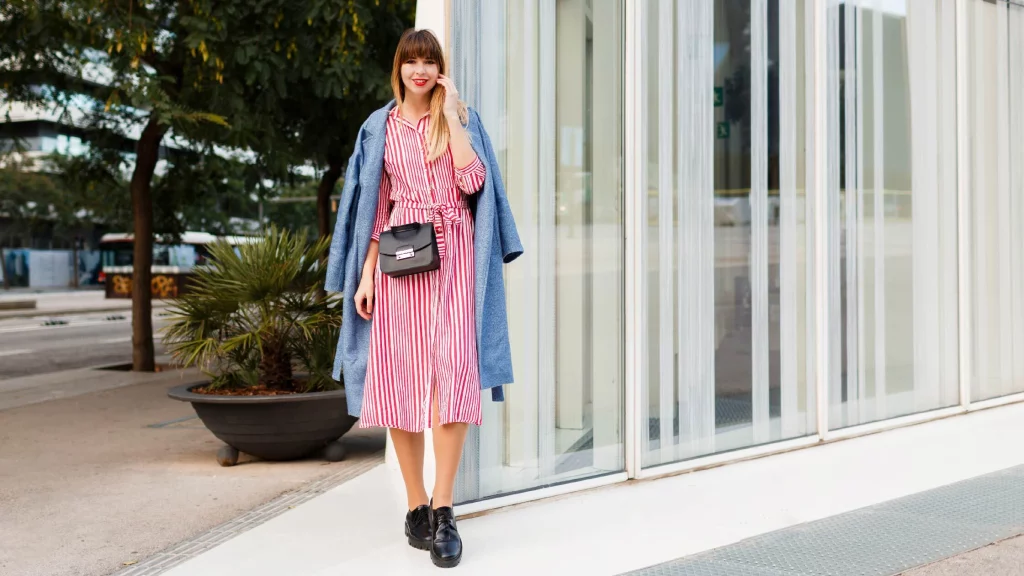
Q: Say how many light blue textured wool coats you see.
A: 1